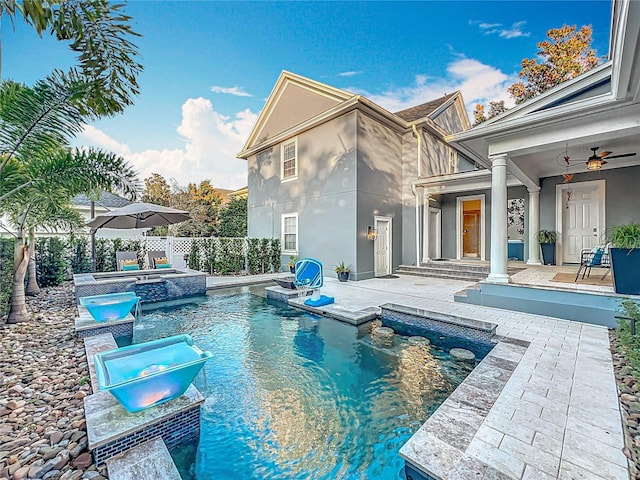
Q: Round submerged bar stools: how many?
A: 3